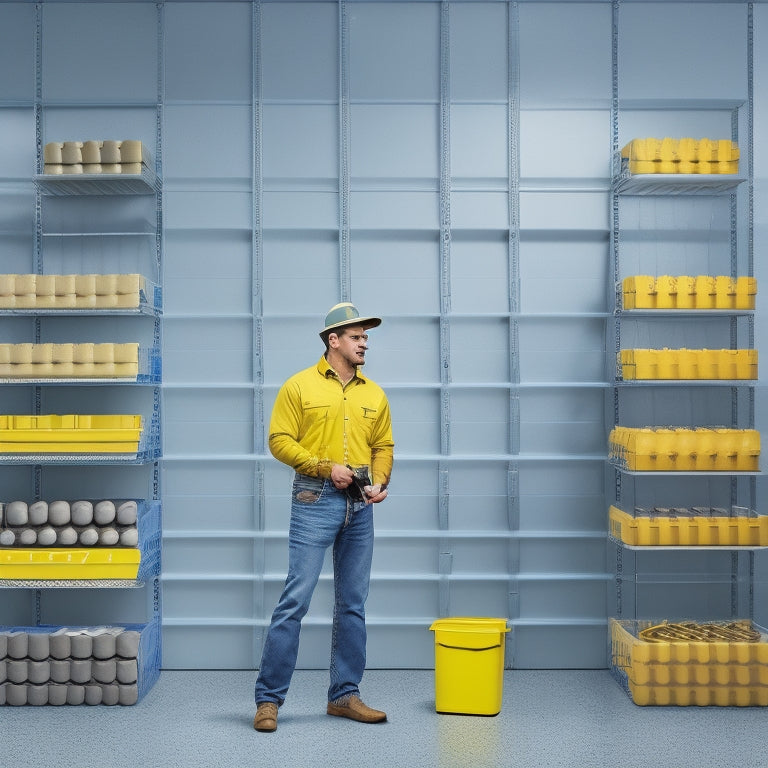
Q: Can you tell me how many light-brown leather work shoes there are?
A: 2